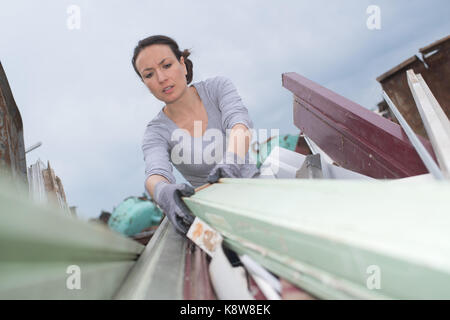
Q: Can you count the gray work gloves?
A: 2